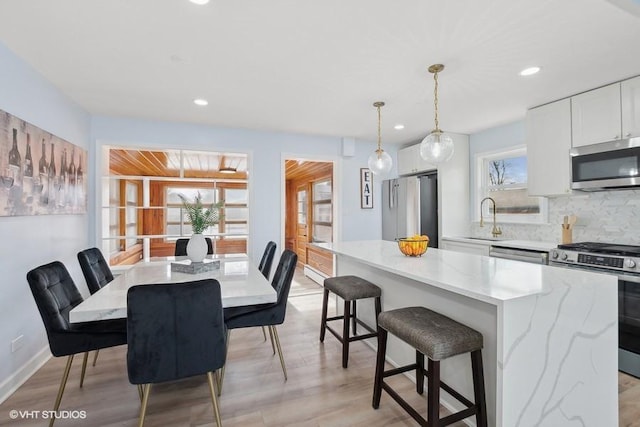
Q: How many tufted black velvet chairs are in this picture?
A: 6